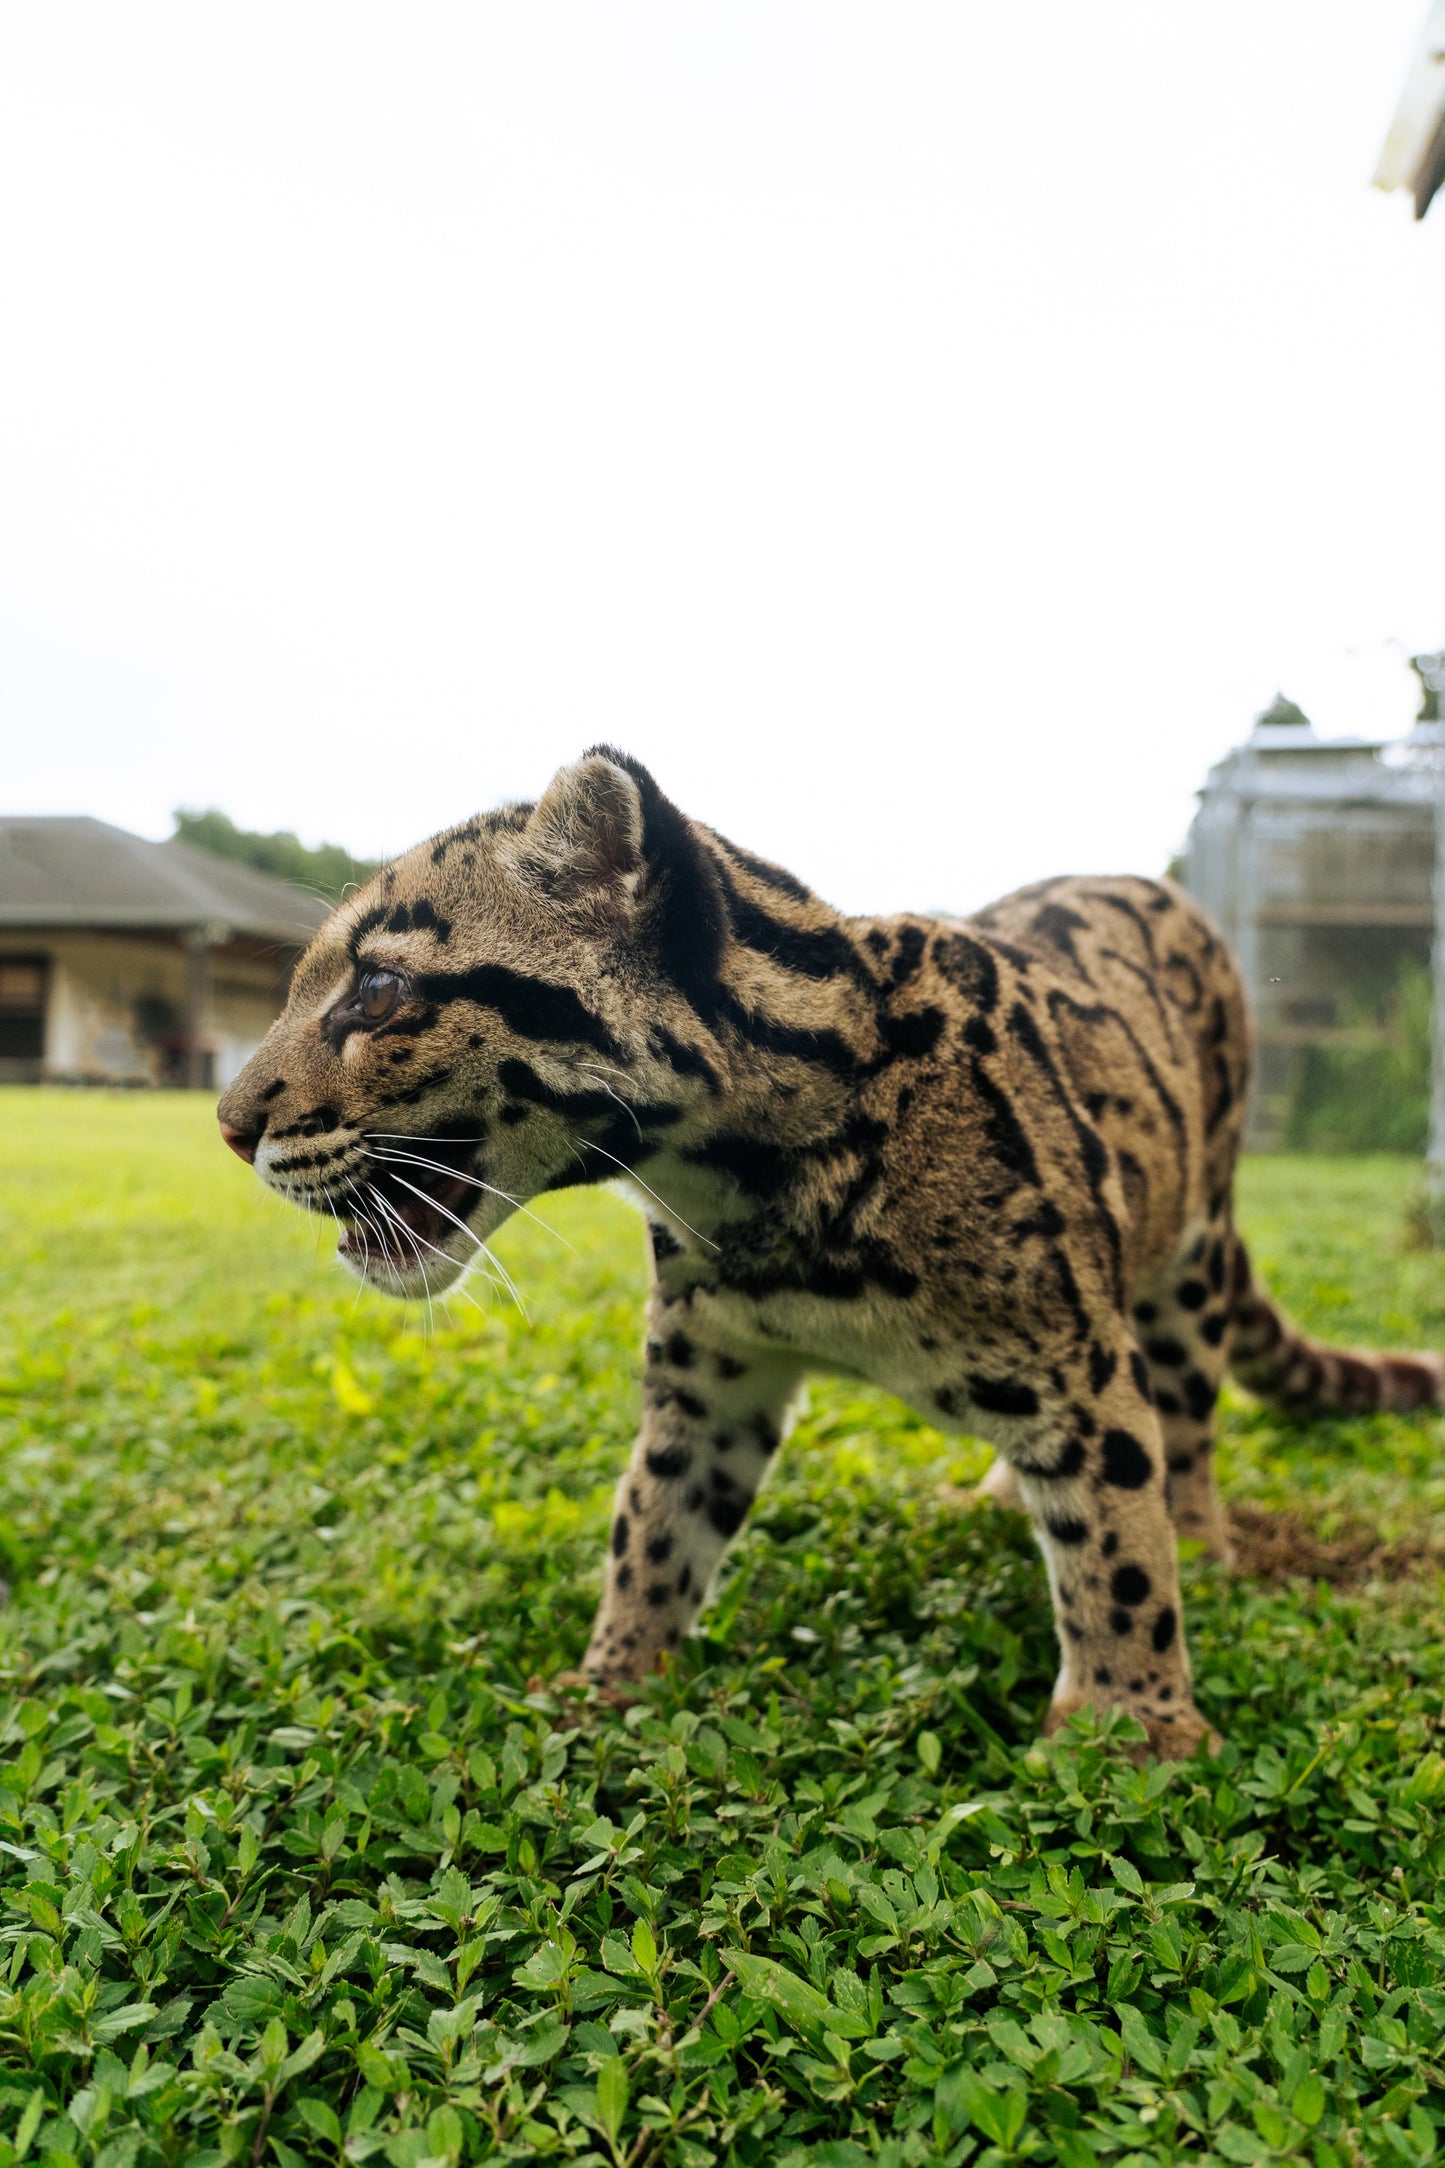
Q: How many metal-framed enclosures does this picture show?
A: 1